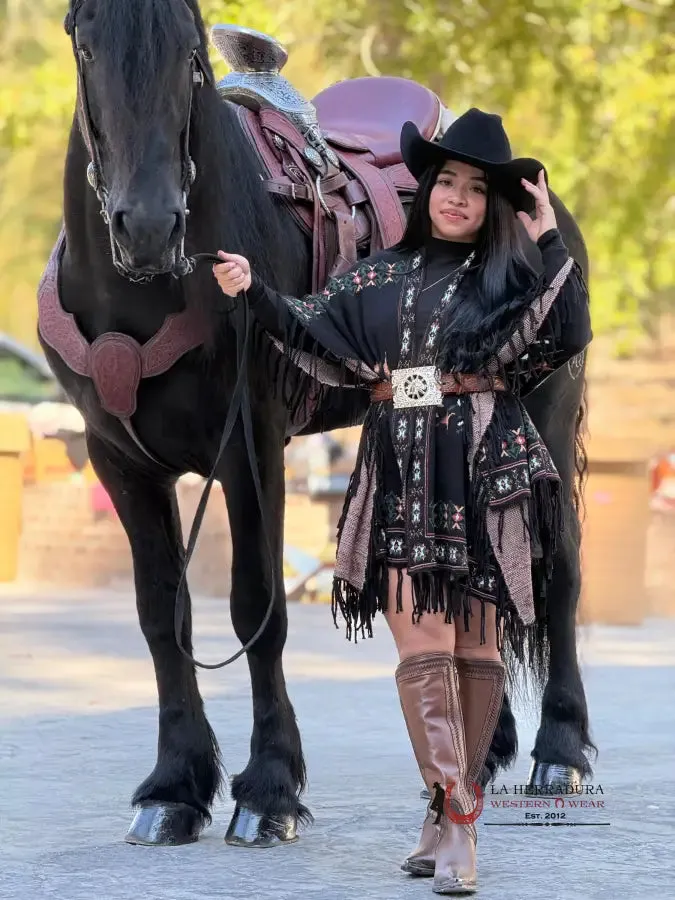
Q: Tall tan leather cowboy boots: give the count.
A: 2